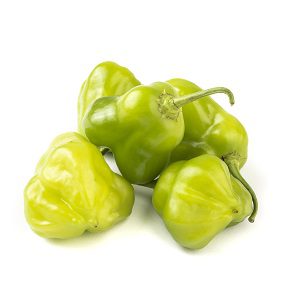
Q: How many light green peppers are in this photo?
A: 5